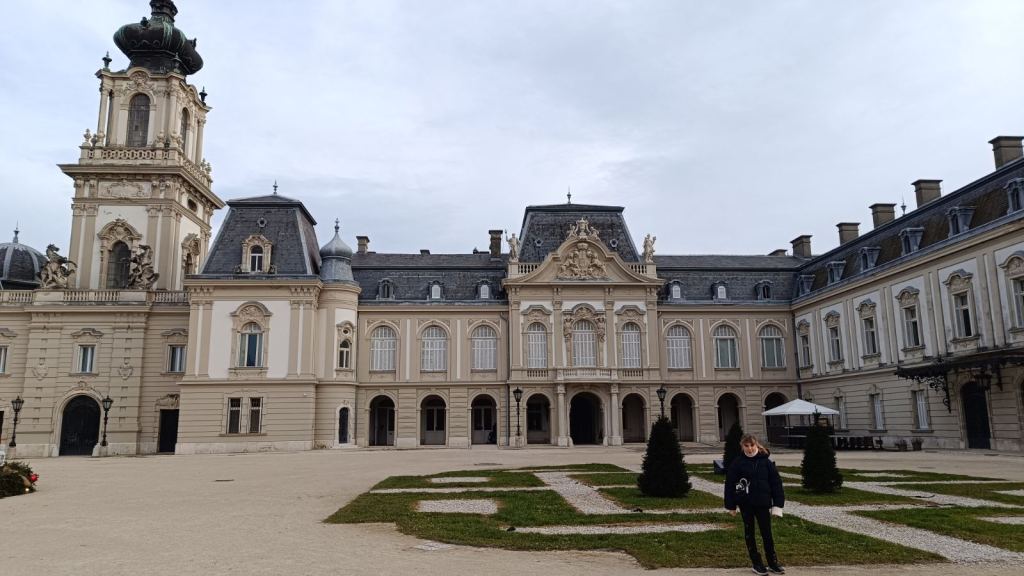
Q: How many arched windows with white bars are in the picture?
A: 9